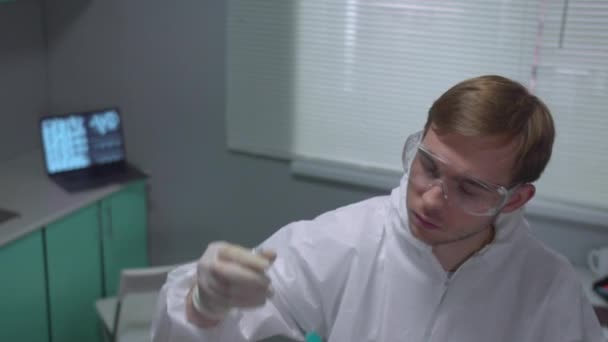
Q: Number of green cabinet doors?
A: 3